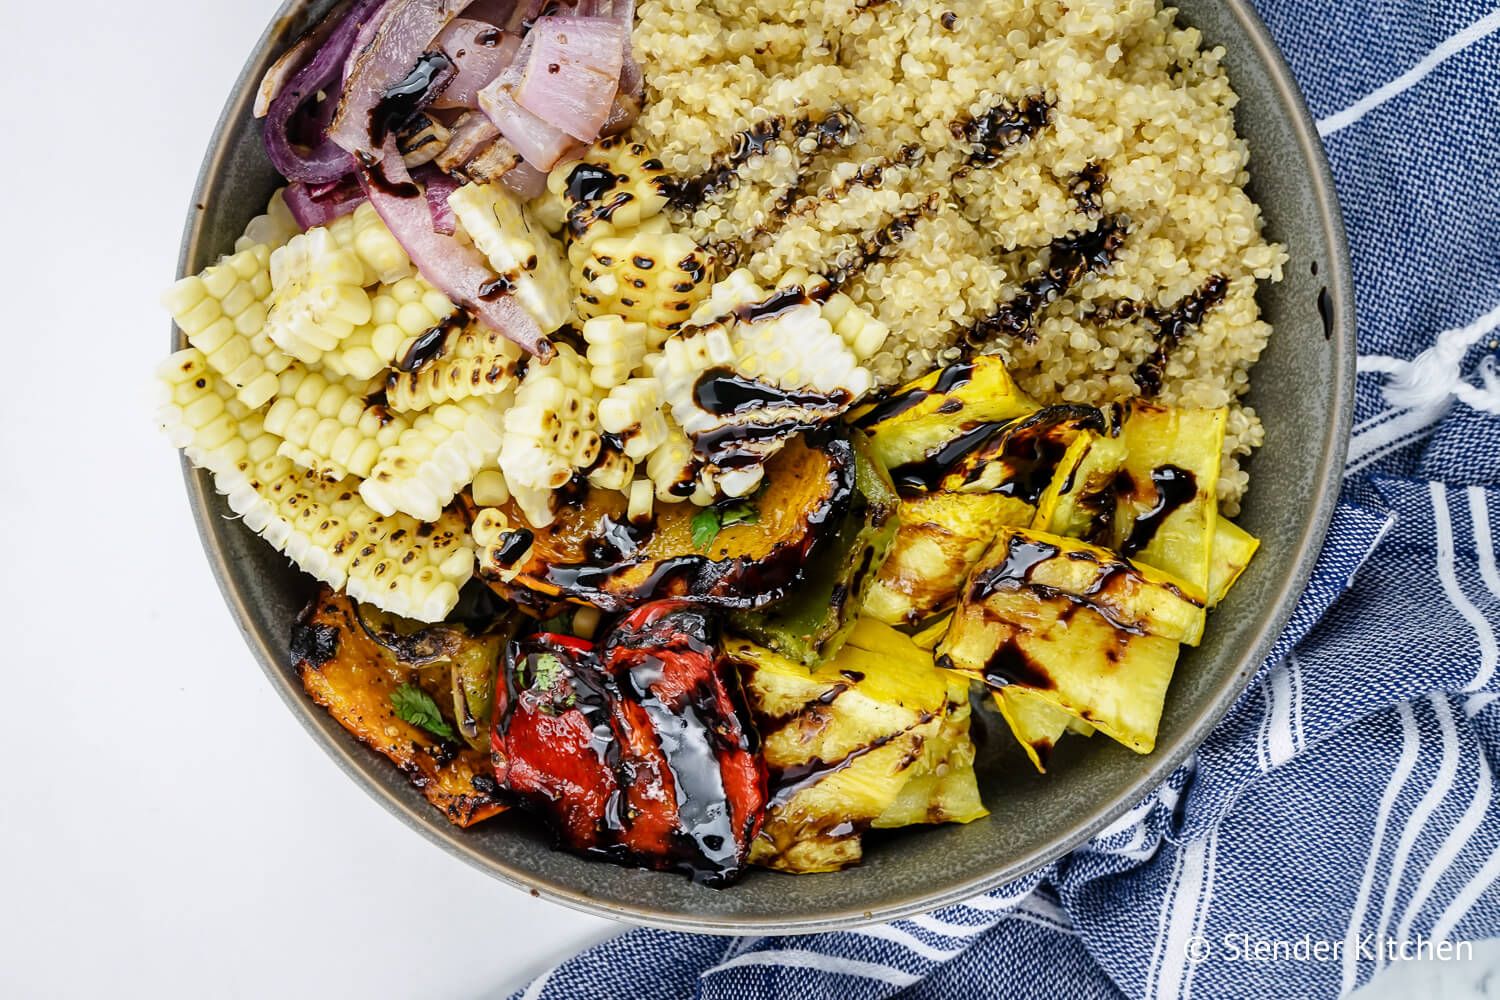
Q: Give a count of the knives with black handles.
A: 0